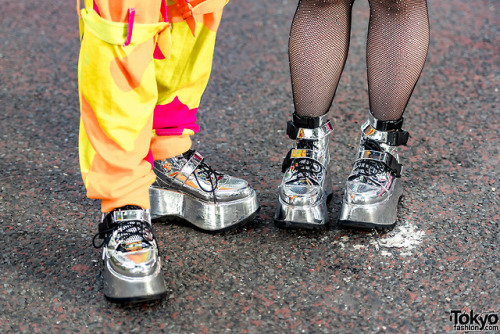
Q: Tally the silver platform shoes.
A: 4